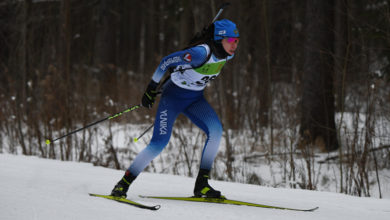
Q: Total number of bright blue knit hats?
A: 1